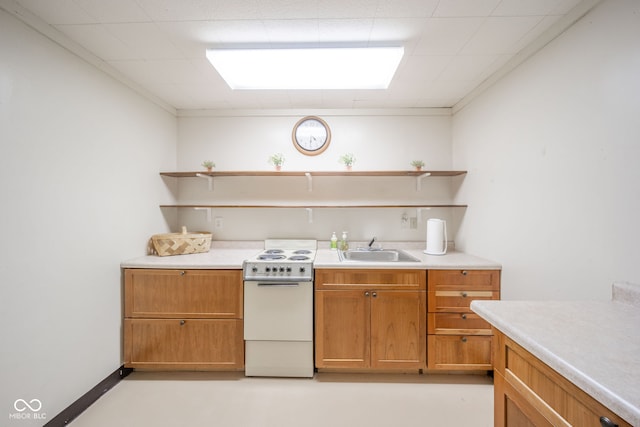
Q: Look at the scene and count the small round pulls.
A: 9